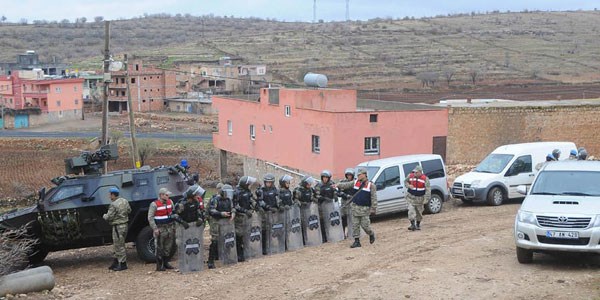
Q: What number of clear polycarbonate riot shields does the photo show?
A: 8